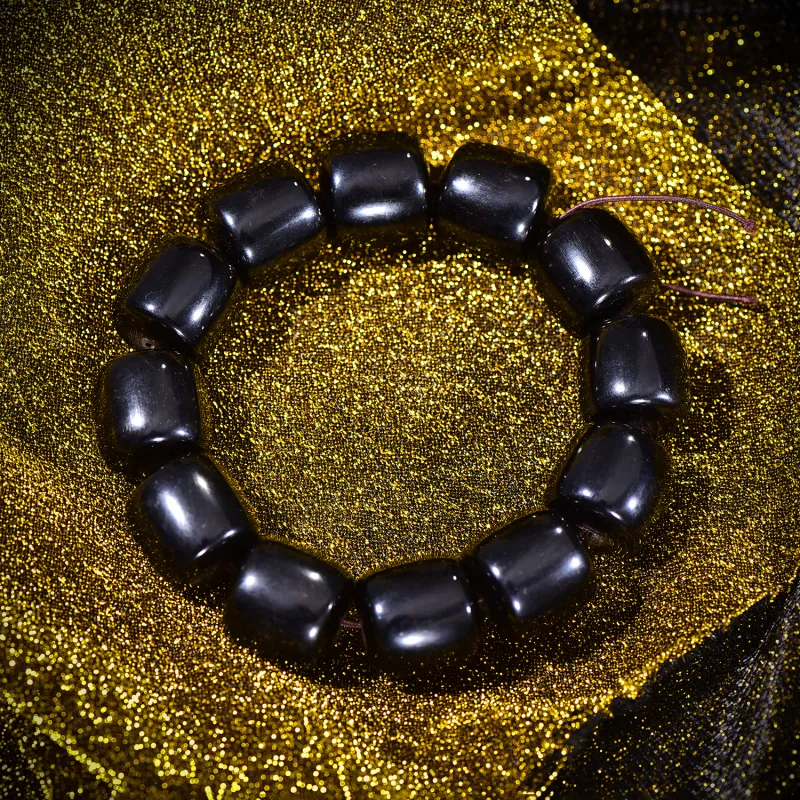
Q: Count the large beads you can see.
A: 12